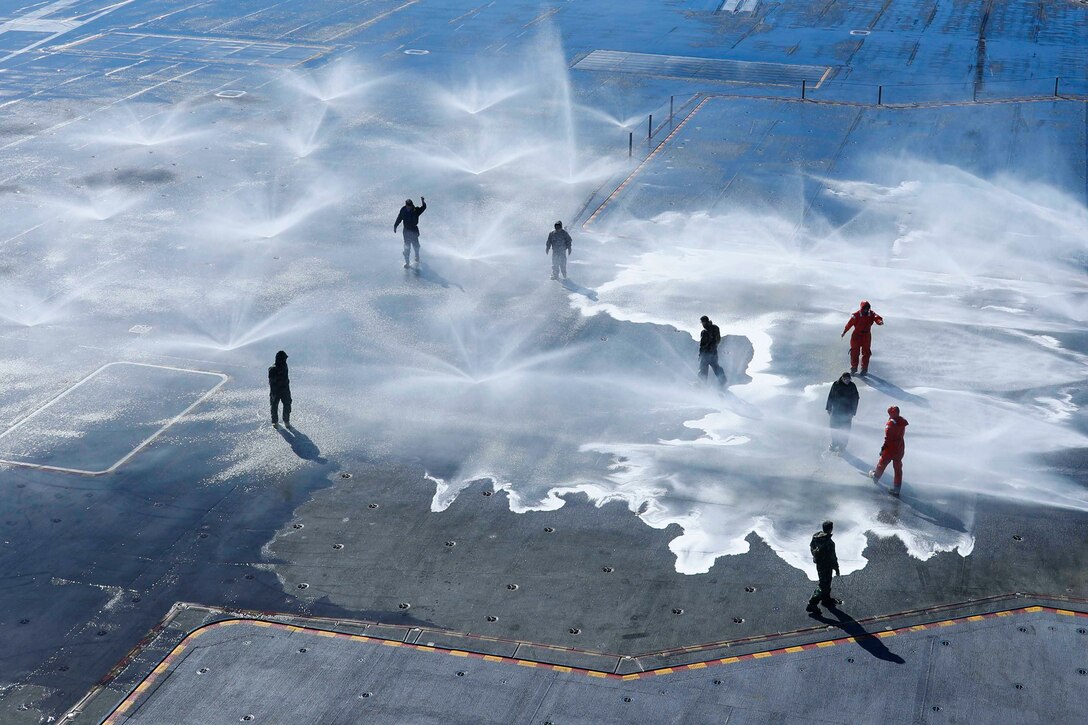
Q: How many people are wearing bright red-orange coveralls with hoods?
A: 2